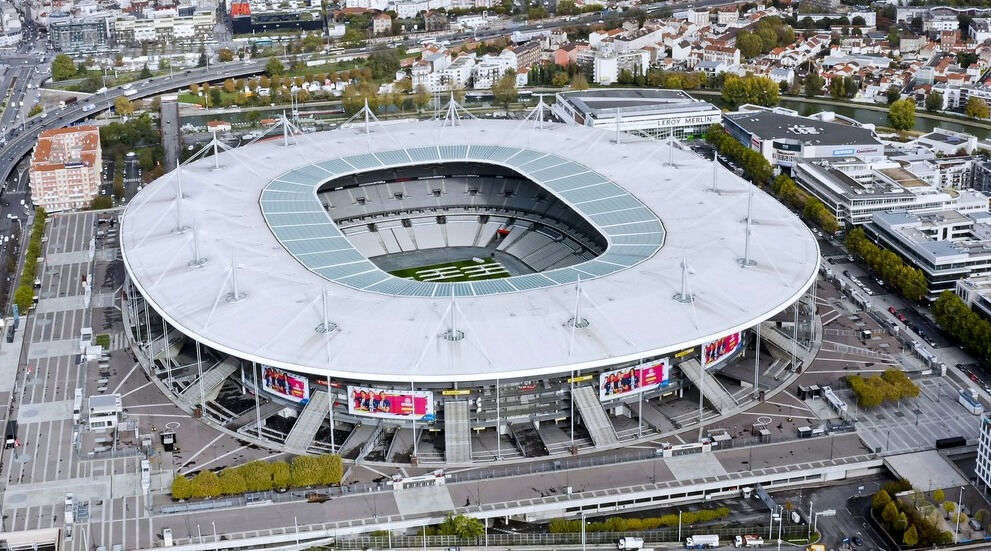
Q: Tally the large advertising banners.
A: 4